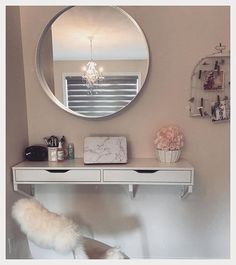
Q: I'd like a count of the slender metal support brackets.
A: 3